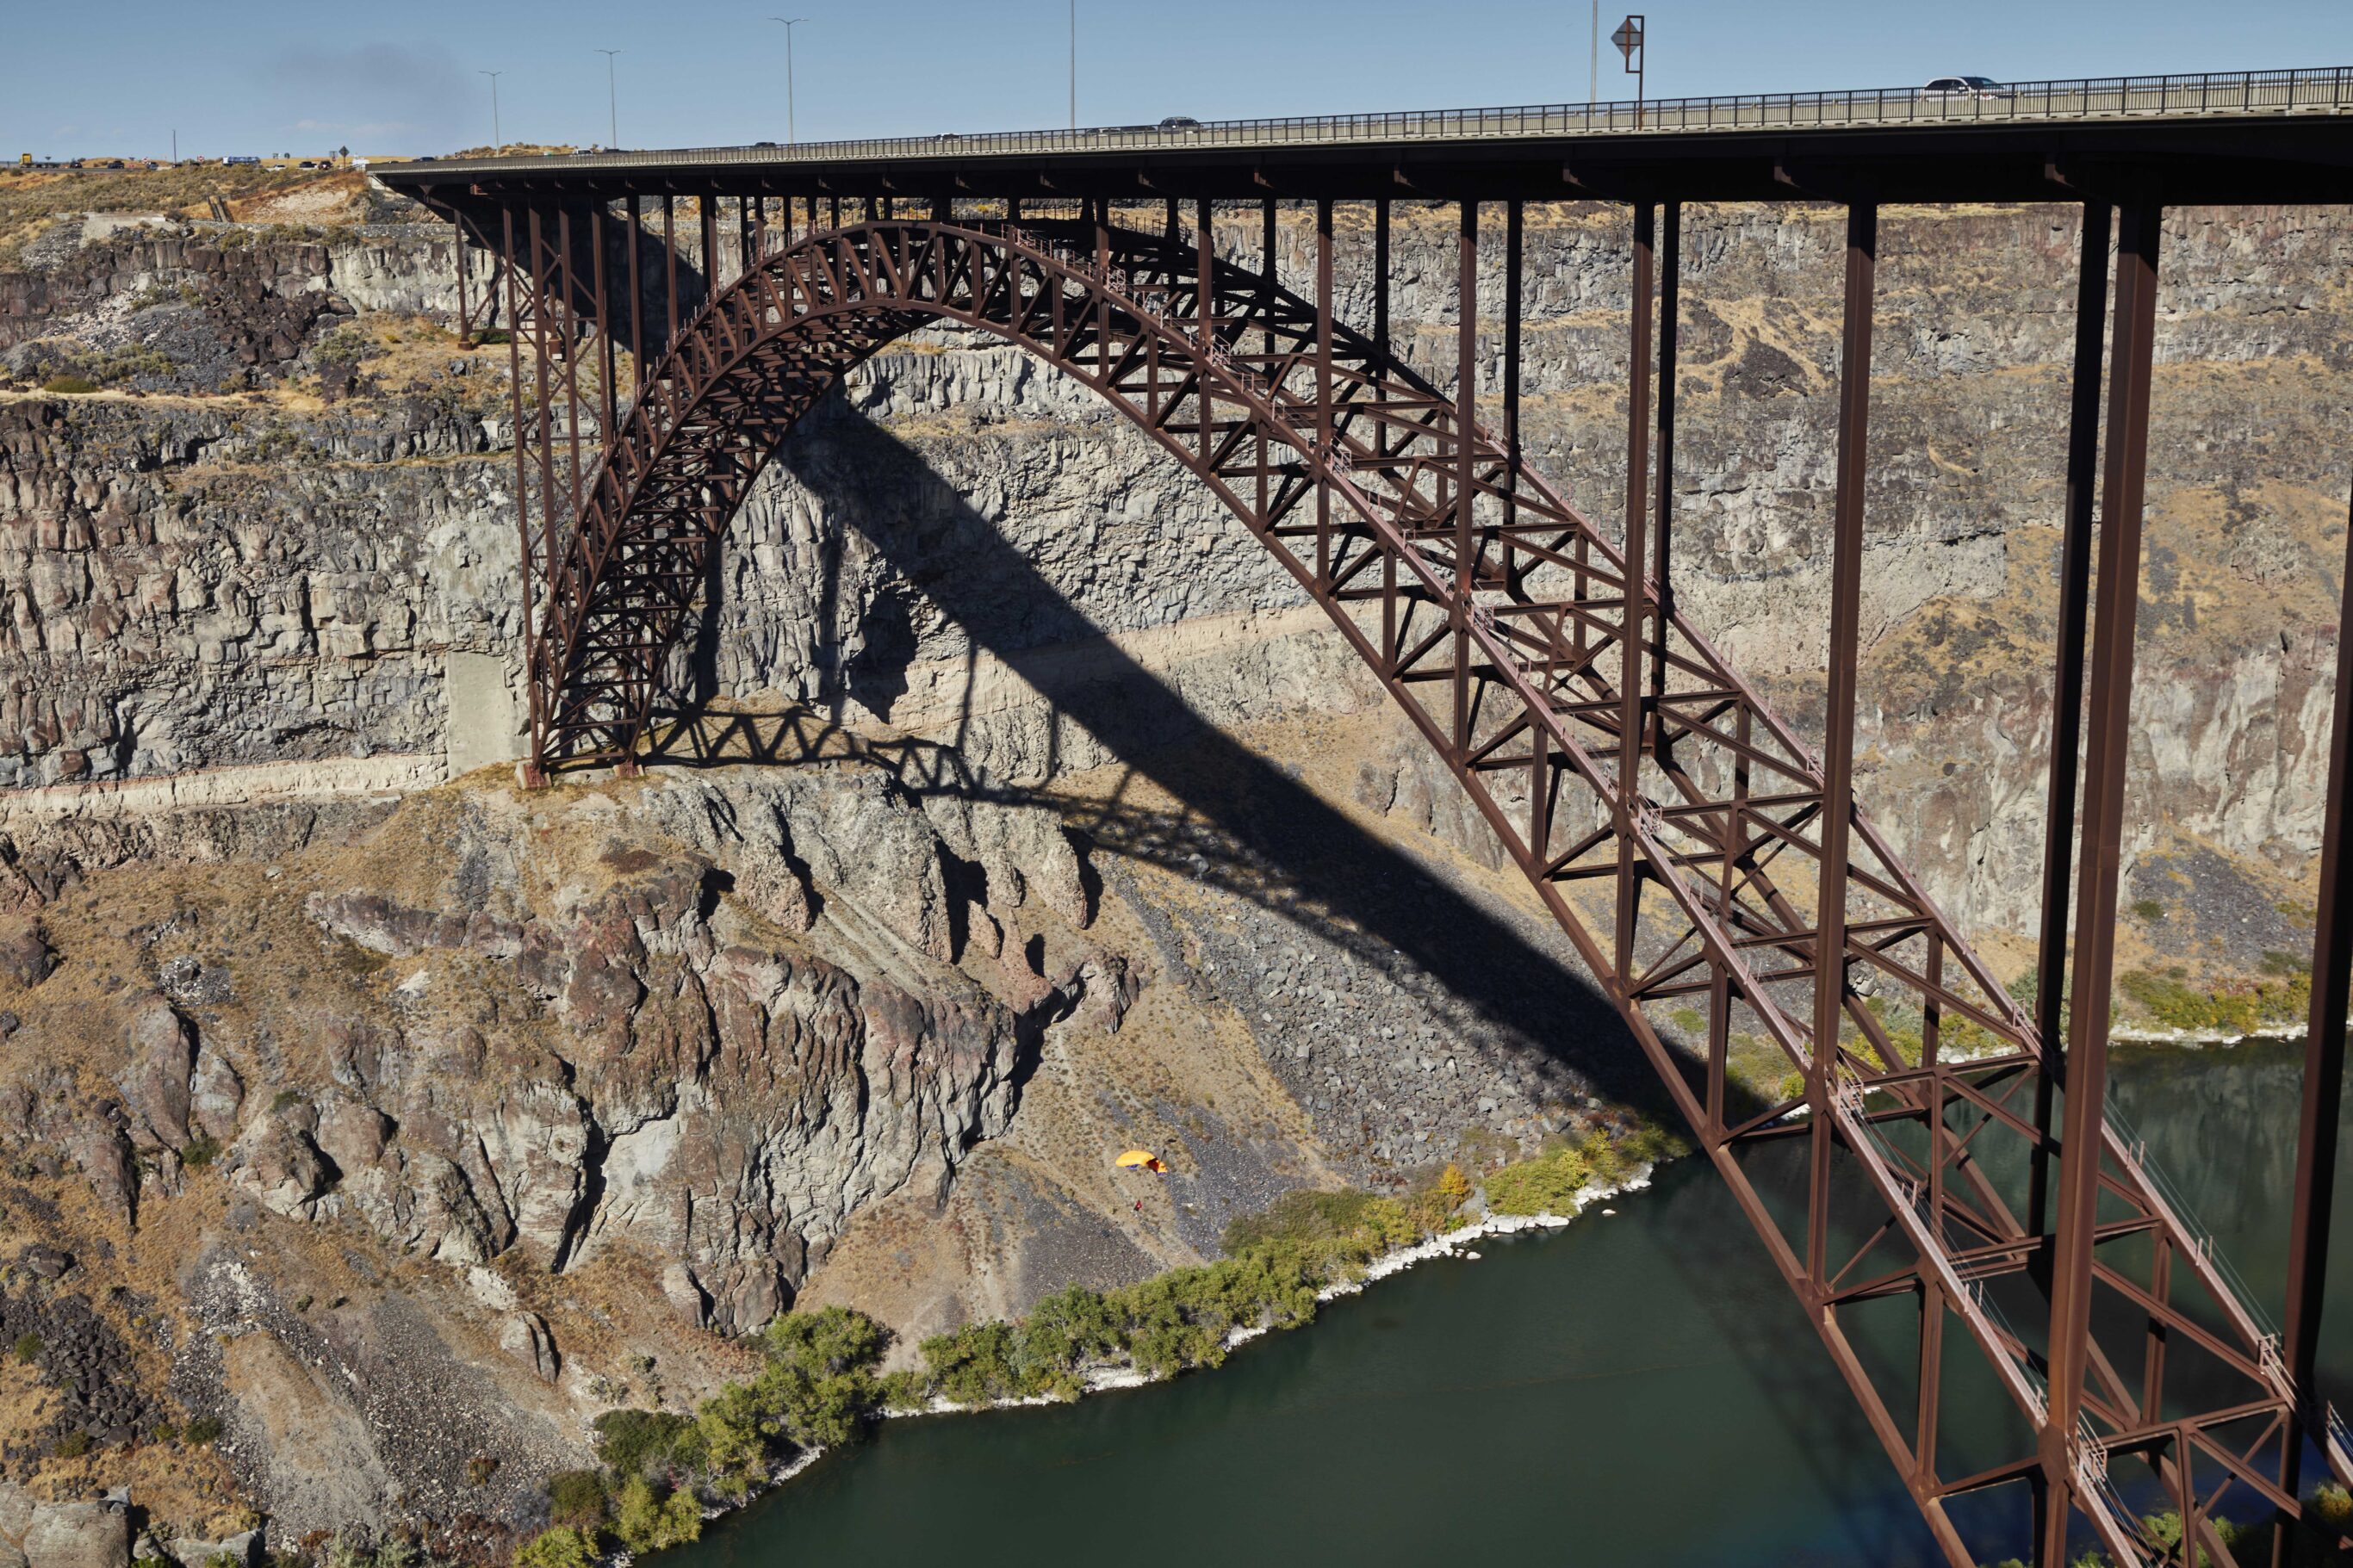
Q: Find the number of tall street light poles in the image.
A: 5